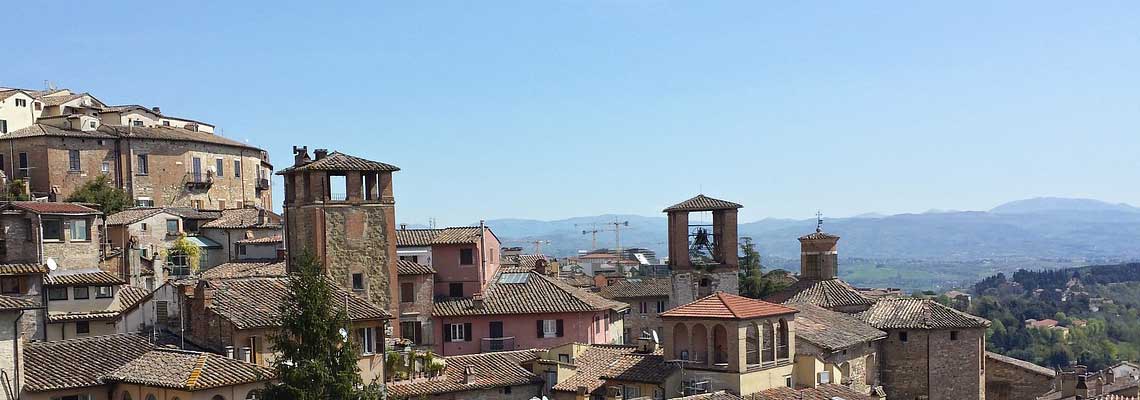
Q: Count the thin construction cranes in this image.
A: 3